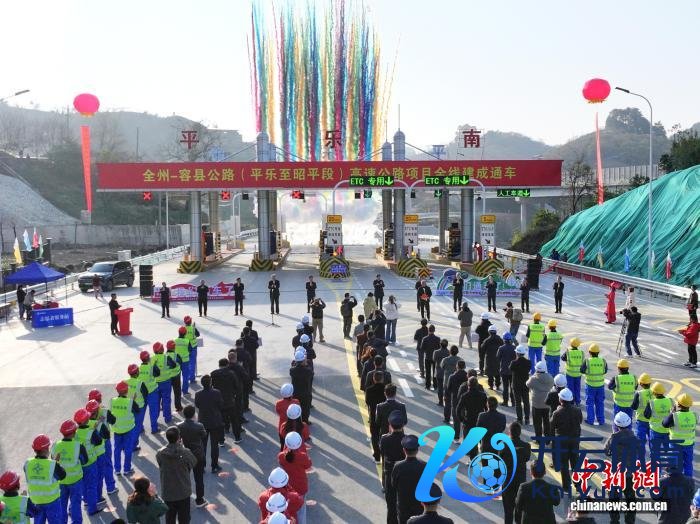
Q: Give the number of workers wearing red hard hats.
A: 13